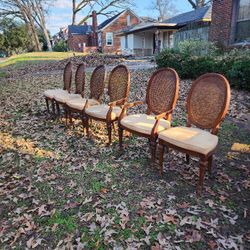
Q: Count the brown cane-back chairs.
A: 6